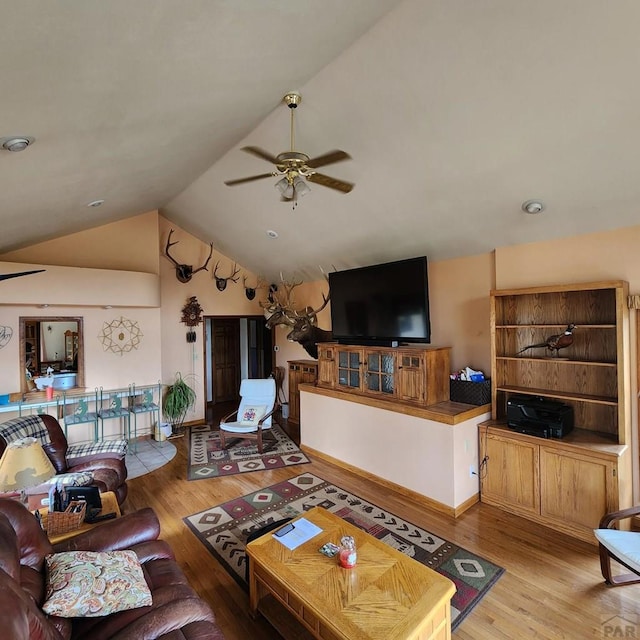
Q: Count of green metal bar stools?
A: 4